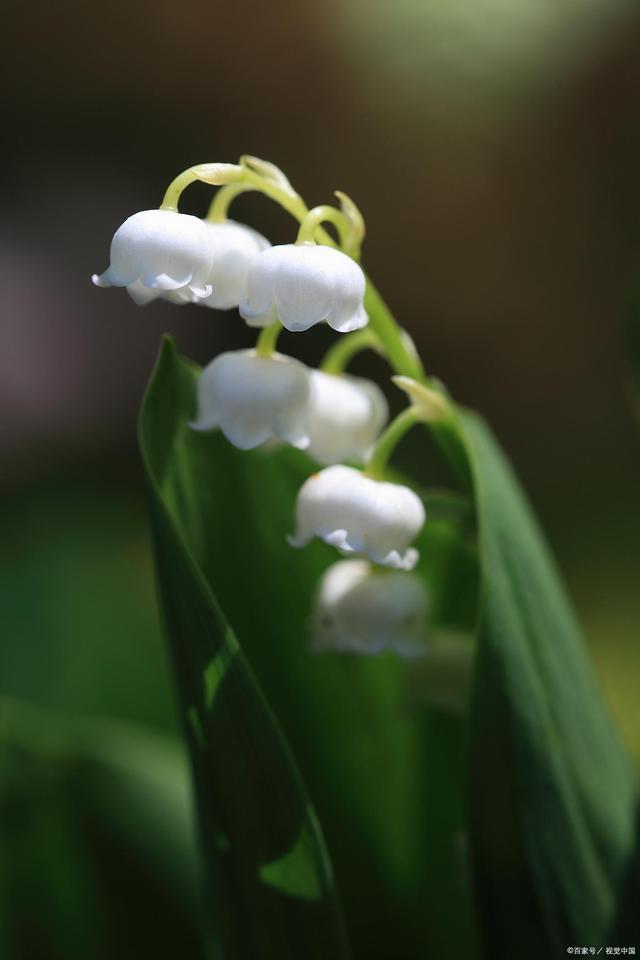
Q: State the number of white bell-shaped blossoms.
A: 7